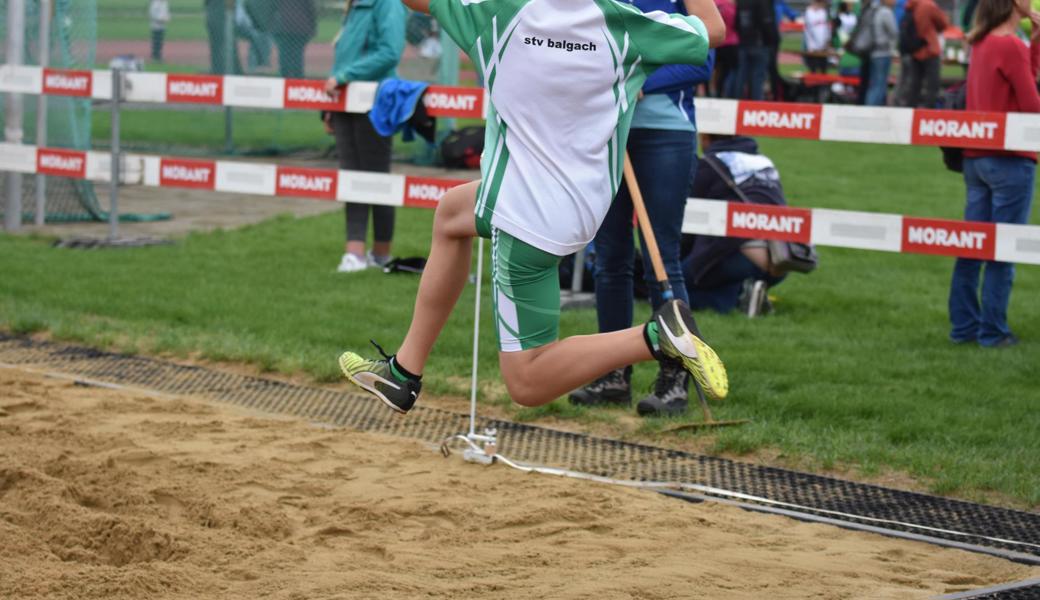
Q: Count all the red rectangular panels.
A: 12